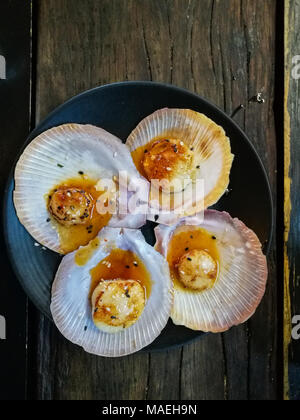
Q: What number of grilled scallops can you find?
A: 4